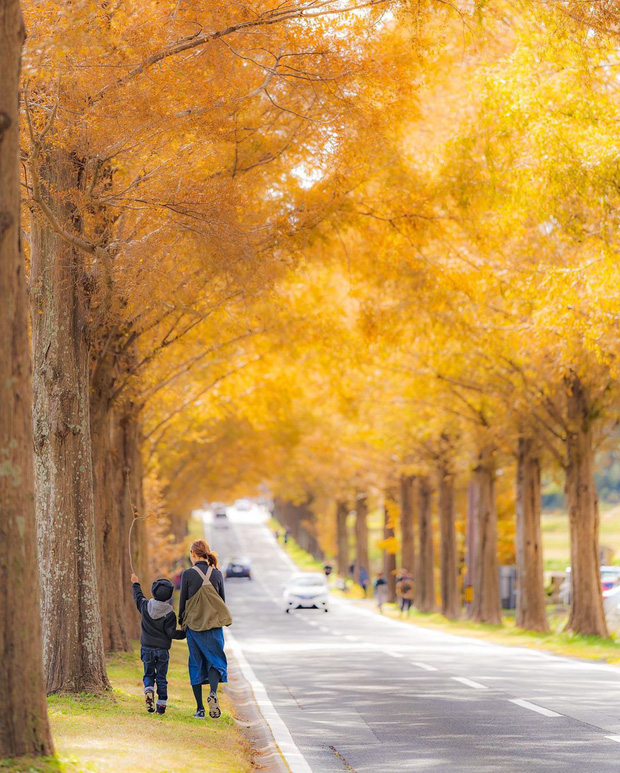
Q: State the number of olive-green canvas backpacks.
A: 1